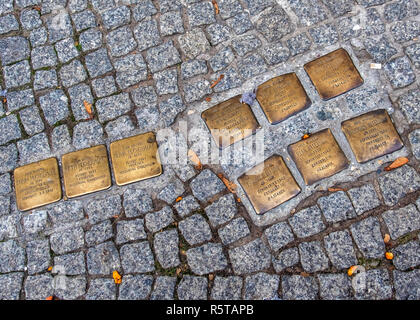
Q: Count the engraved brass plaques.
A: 9